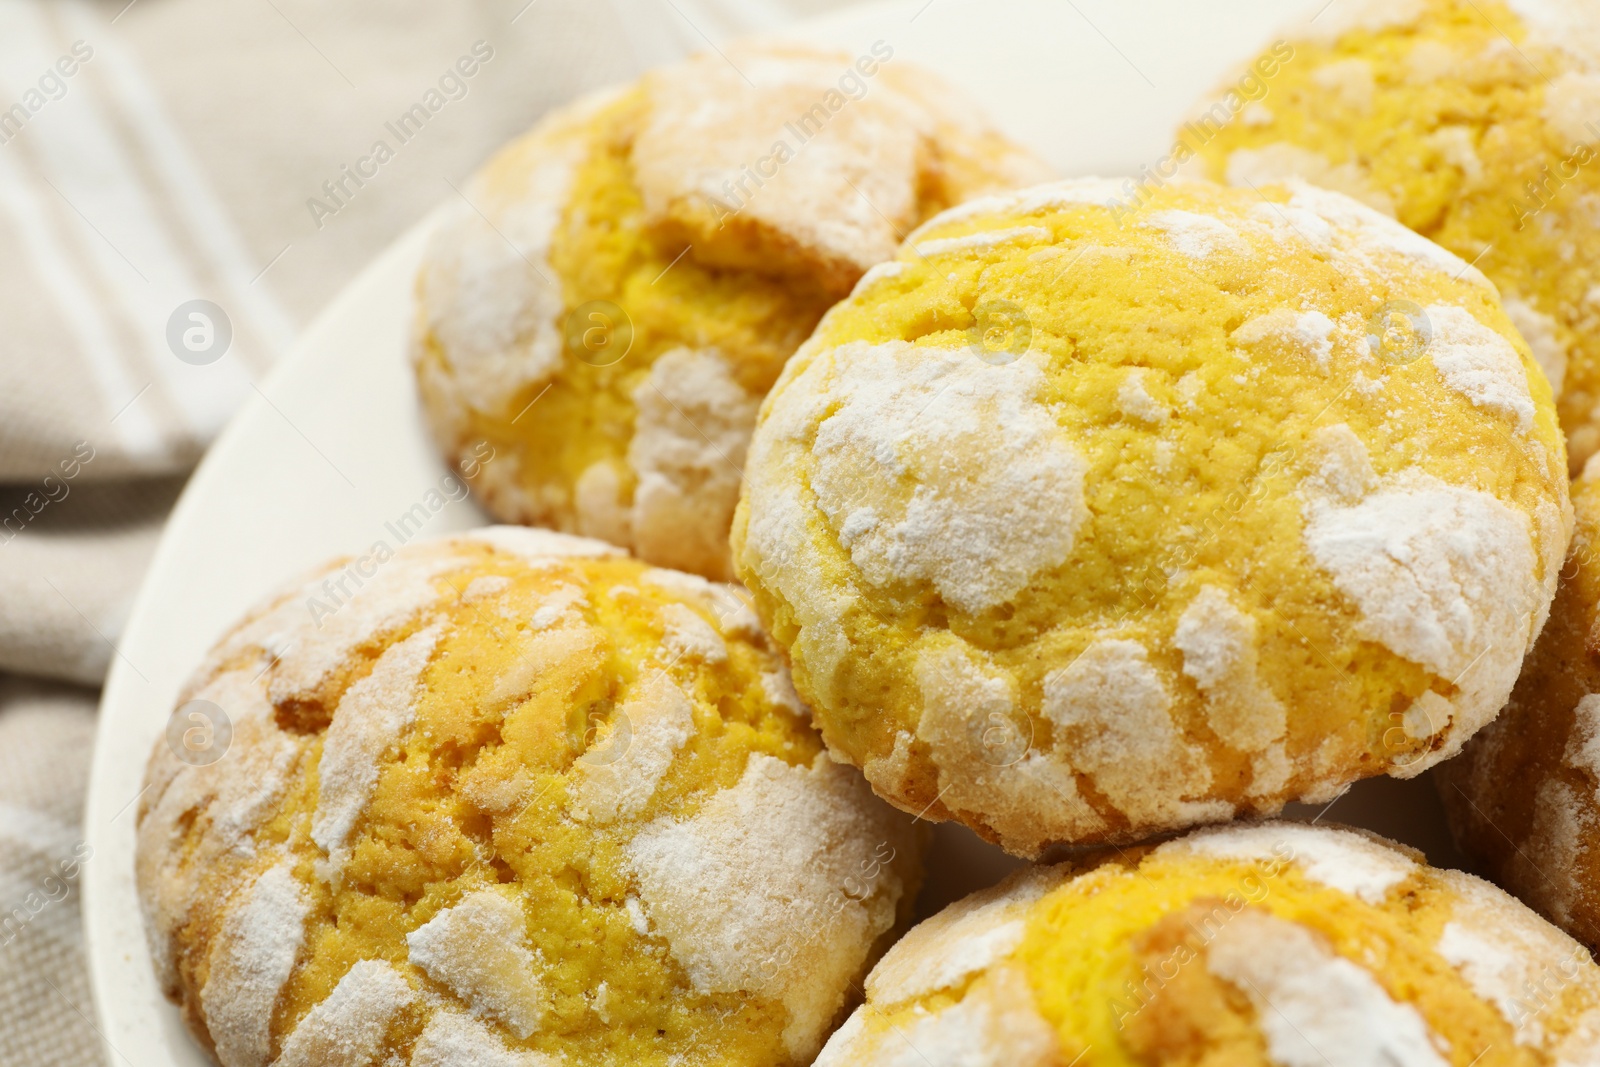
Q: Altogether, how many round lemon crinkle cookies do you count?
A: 6